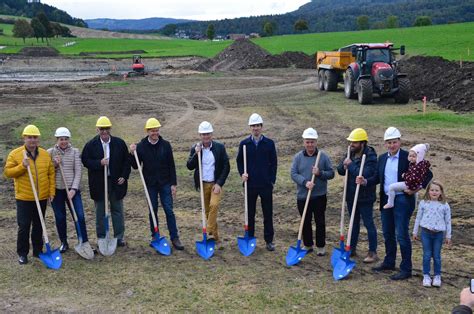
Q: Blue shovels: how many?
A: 7